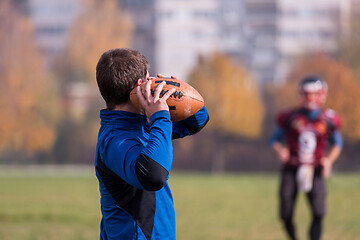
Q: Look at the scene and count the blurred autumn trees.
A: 4